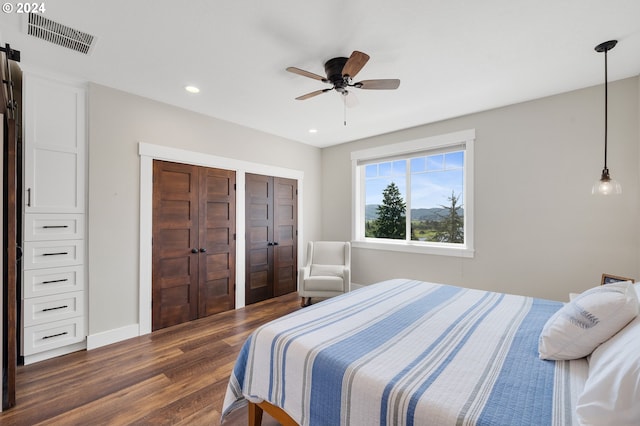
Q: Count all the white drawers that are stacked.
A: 5